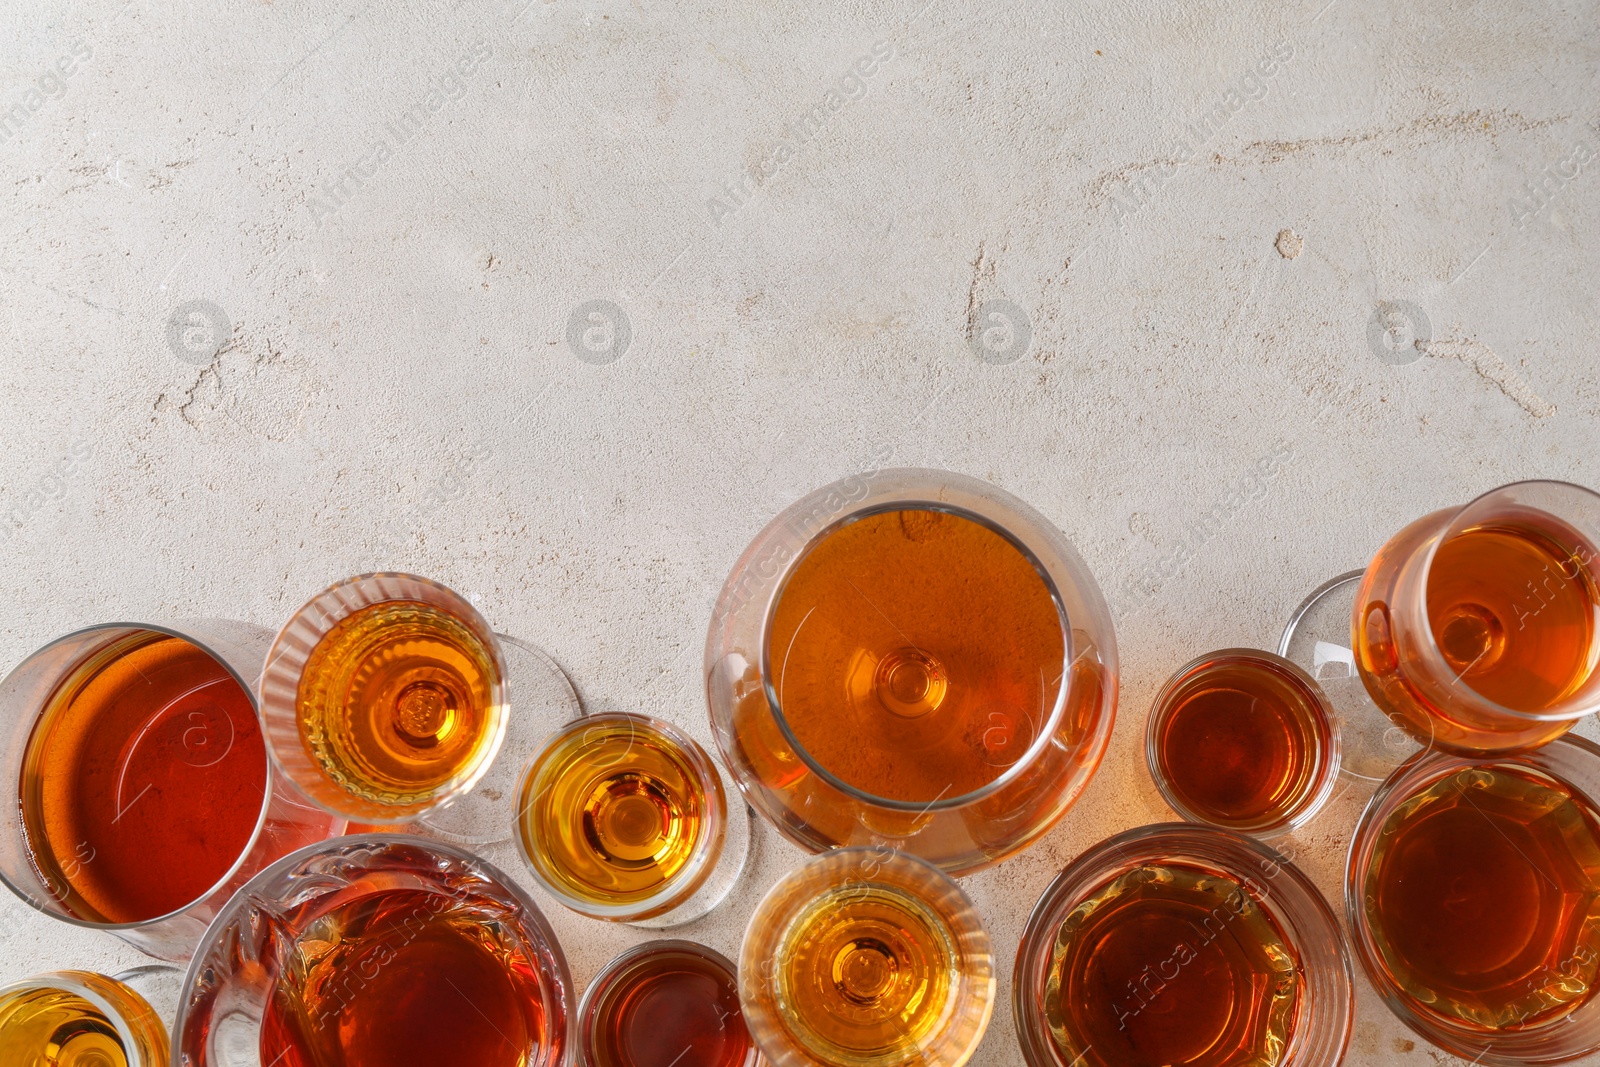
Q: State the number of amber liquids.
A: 12